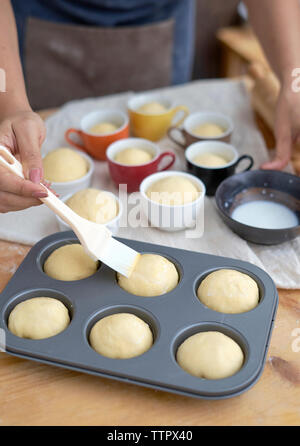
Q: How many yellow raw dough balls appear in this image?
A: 14